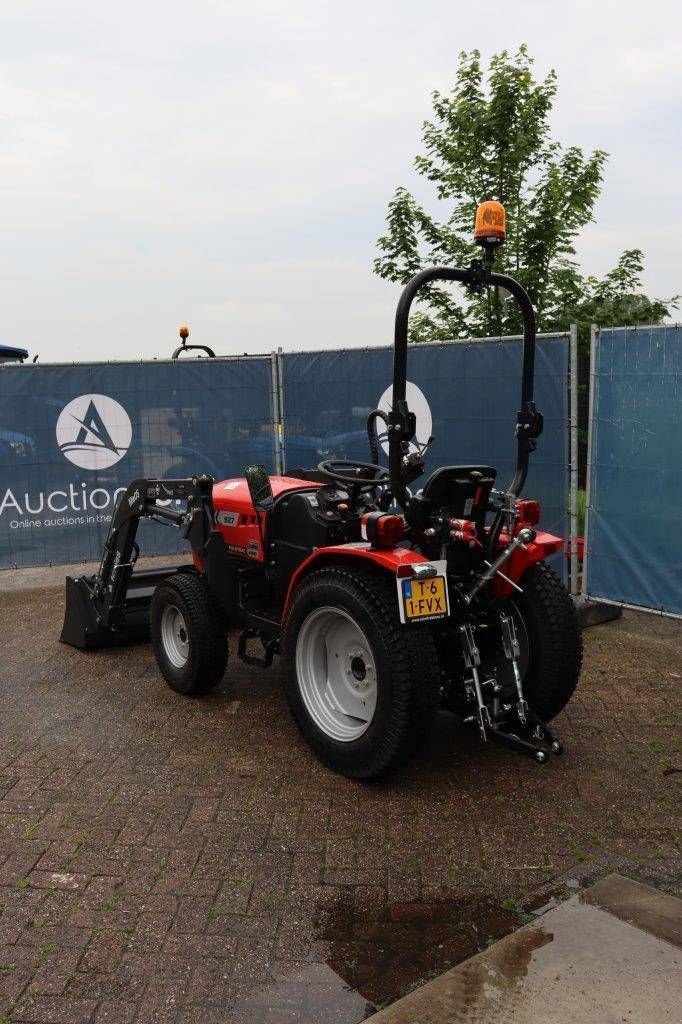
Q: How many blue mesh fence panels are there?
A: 3